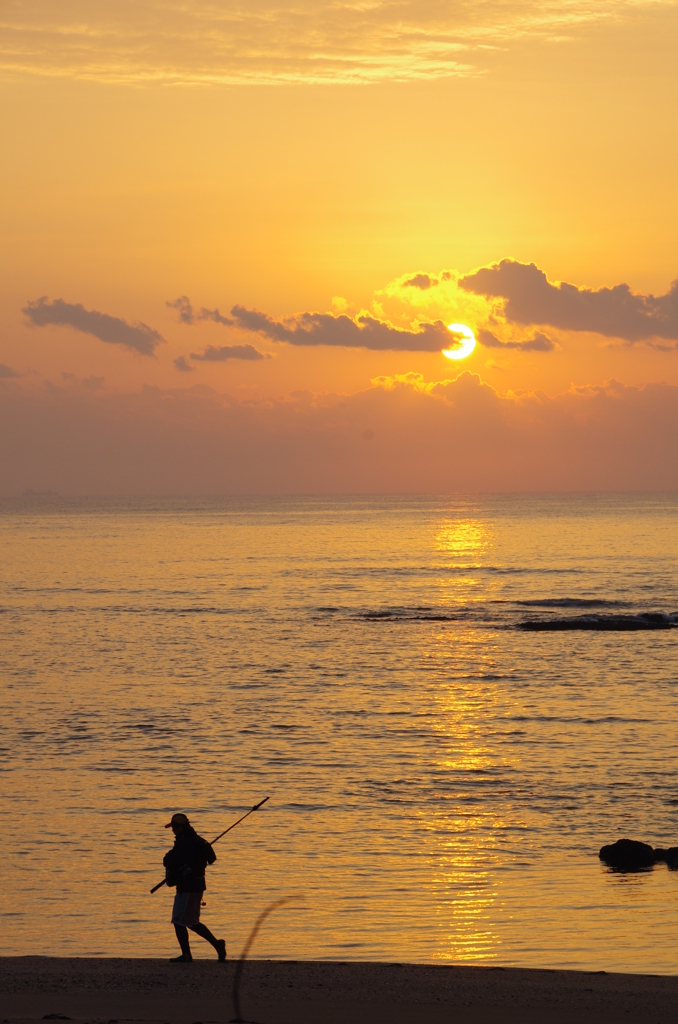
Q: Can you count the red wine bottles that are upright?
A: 0